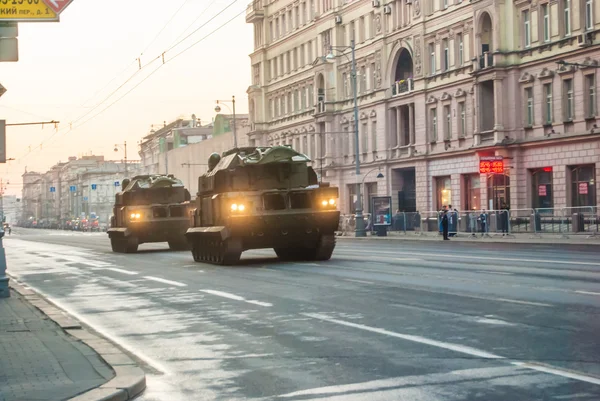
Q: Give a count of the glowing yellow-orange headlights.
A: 6